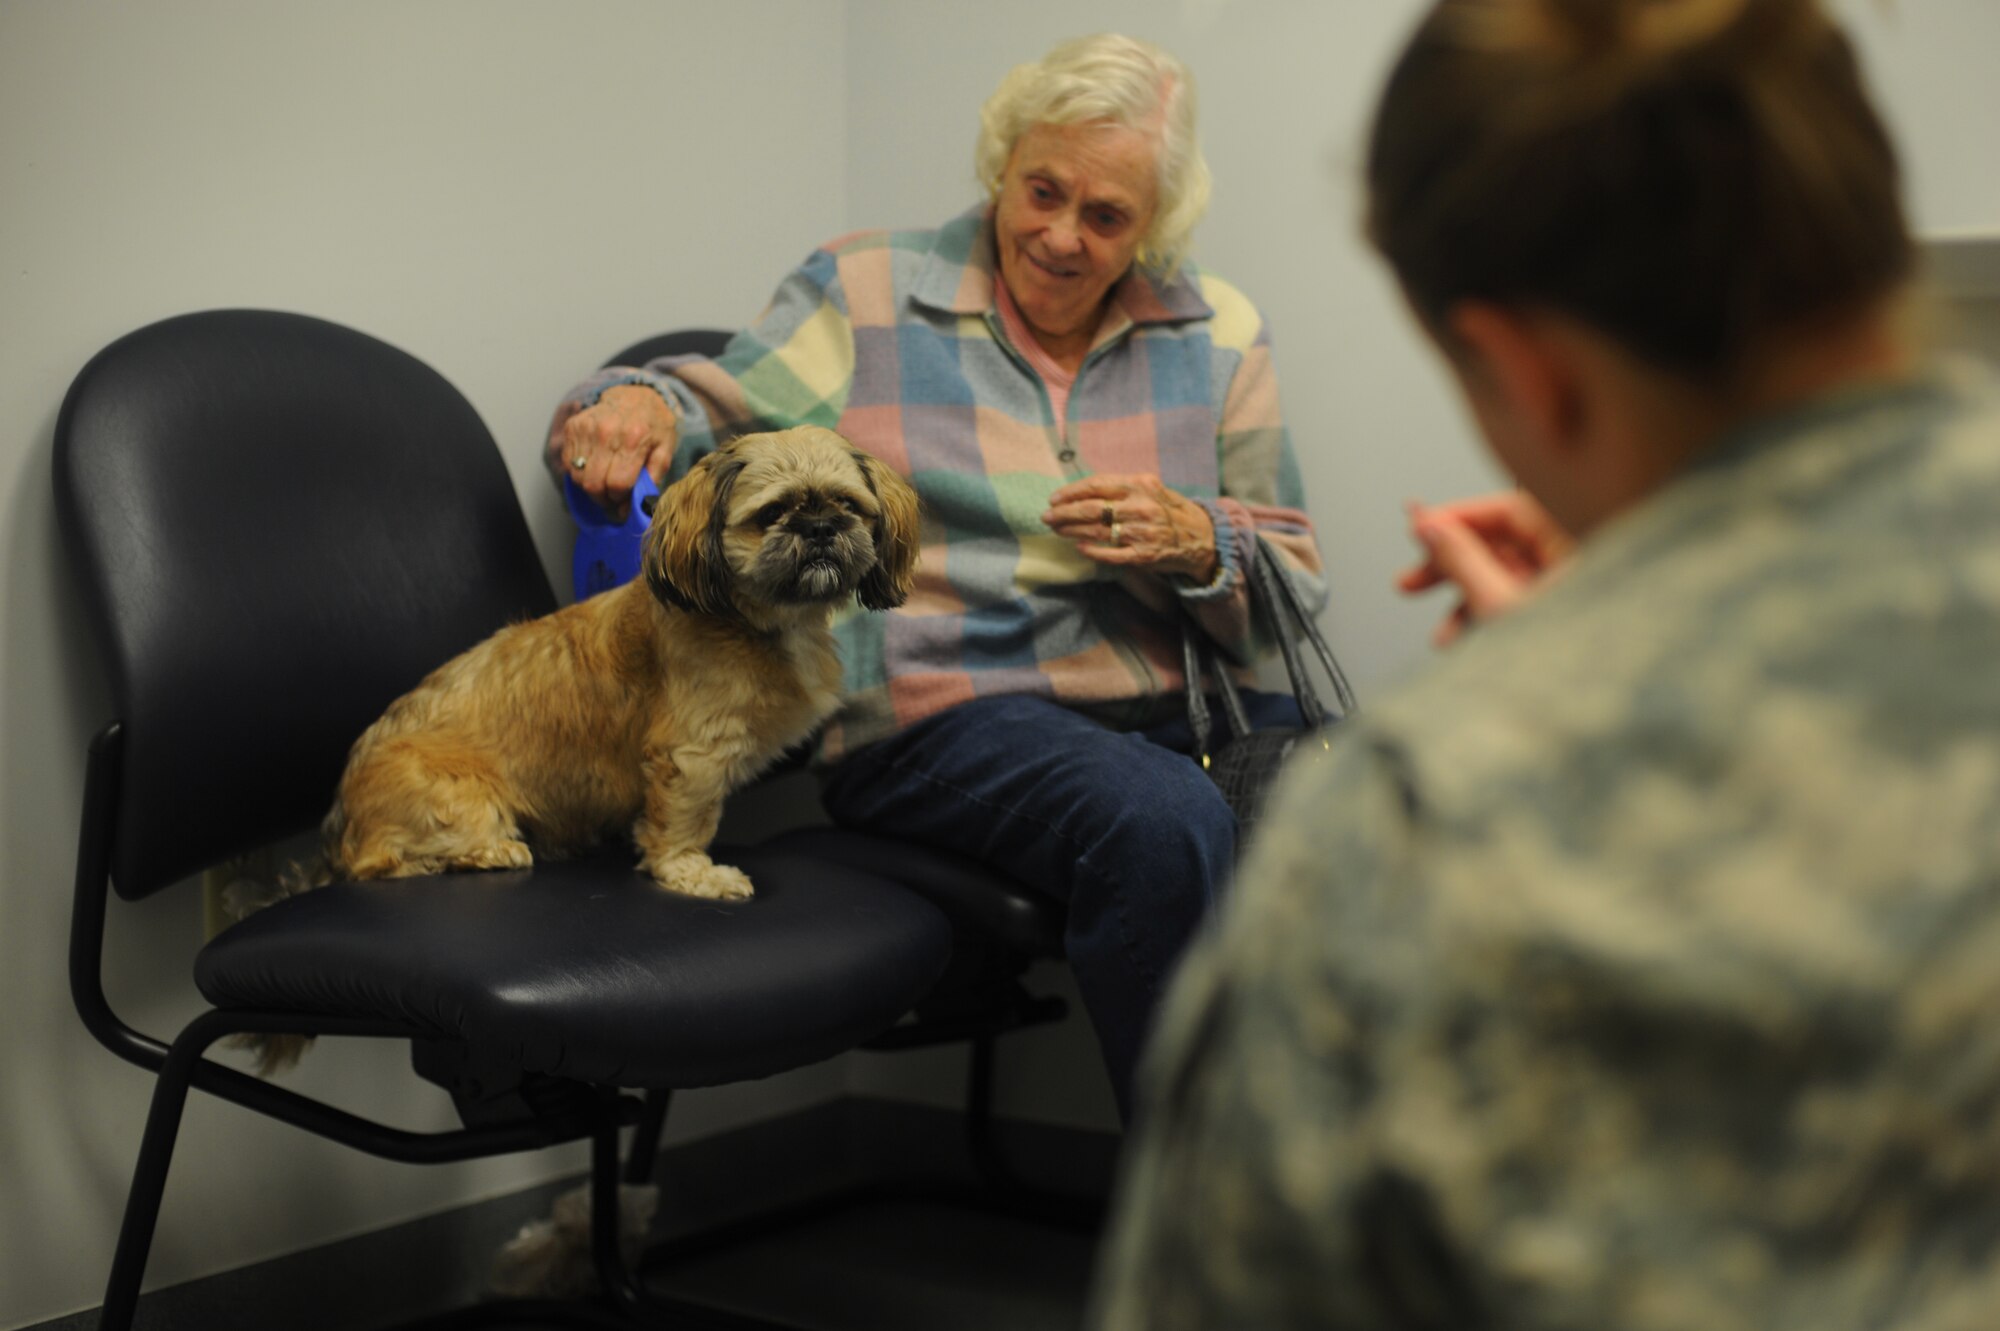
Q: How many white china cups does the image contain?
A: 0